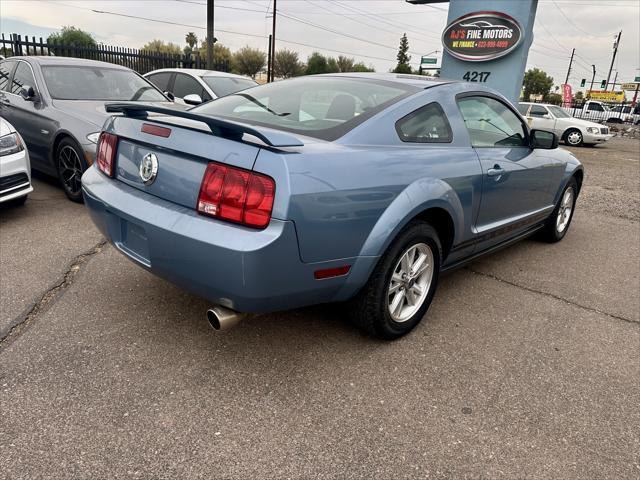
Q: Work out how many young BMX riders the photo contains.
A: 0